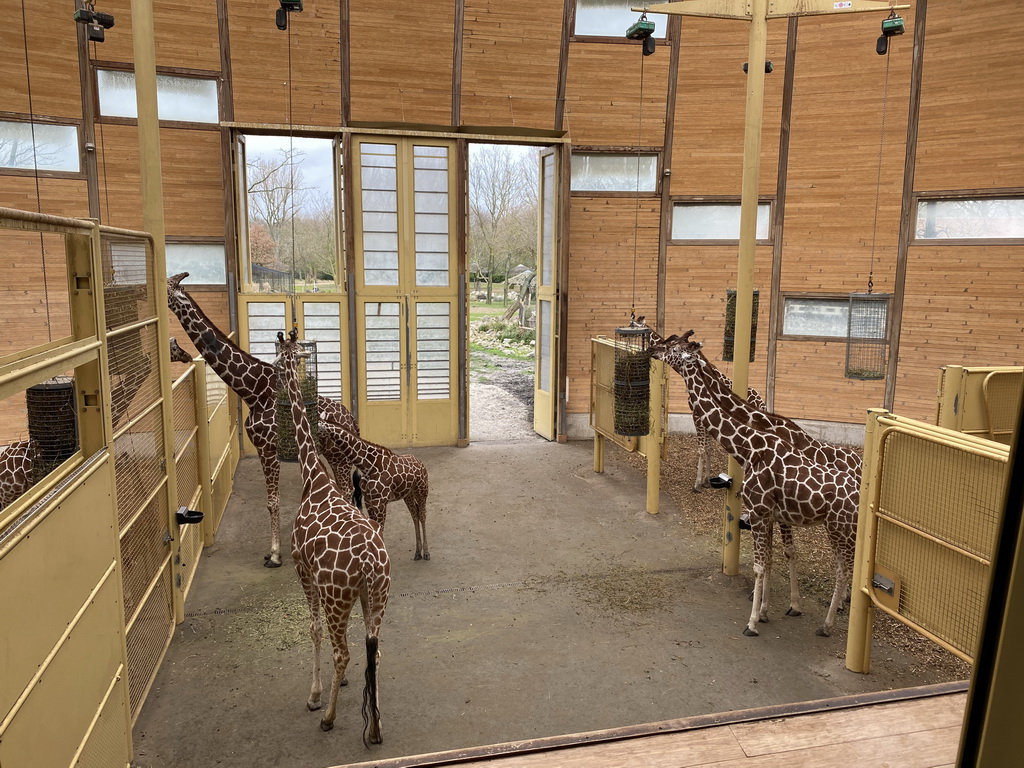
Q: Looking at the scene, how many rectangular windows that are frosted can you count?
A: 8